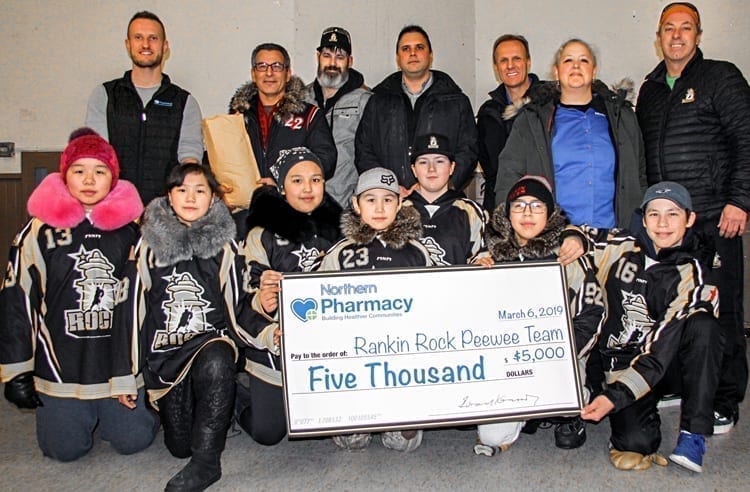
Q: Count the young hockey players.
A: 7